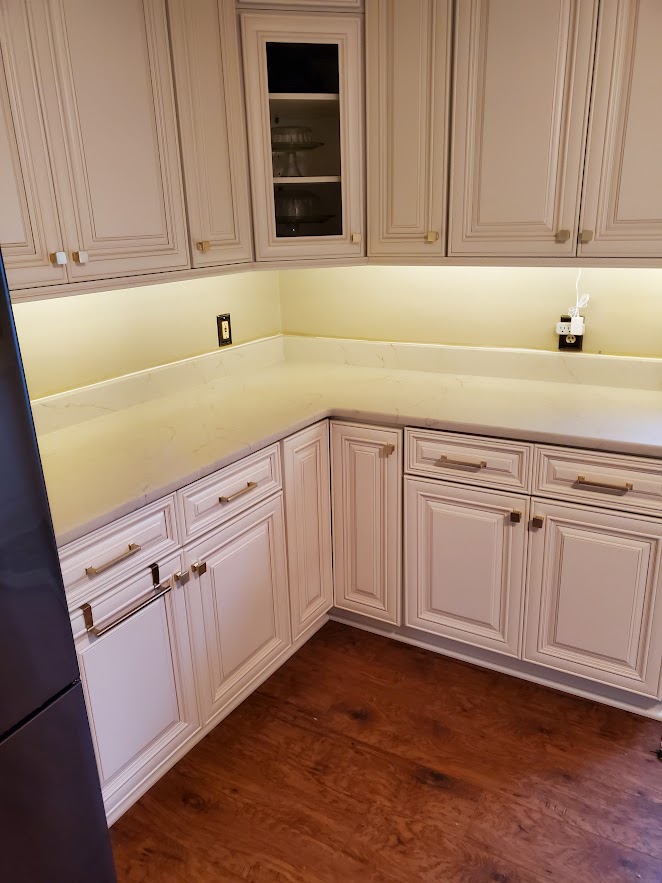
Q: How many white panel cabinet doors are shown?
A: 12